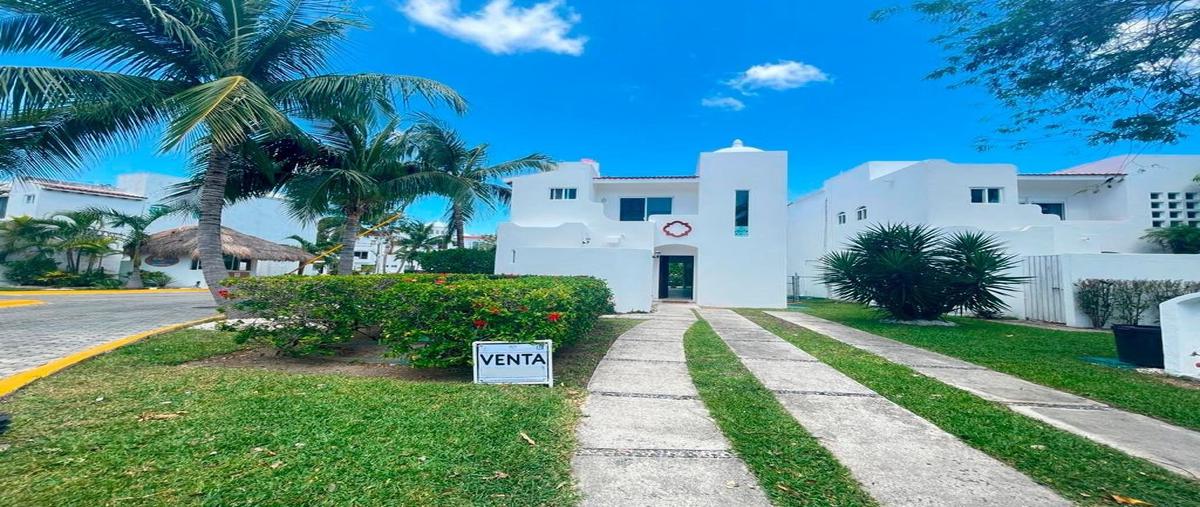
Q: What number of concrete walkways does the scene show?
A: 3